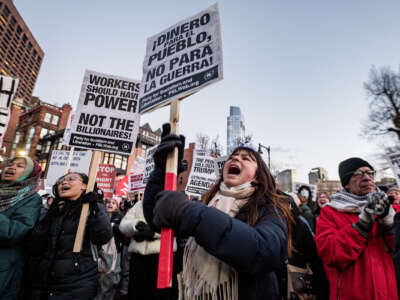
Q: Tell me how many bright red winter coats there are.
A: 1